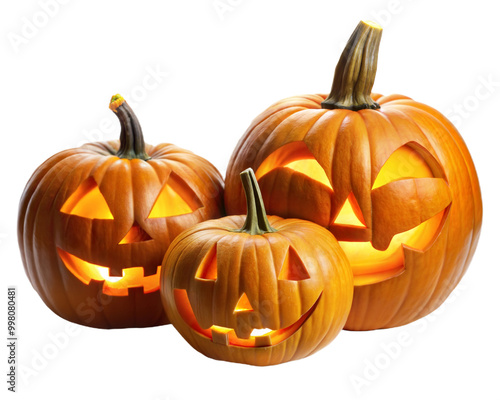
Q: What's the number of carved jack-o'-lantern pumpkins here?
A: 3